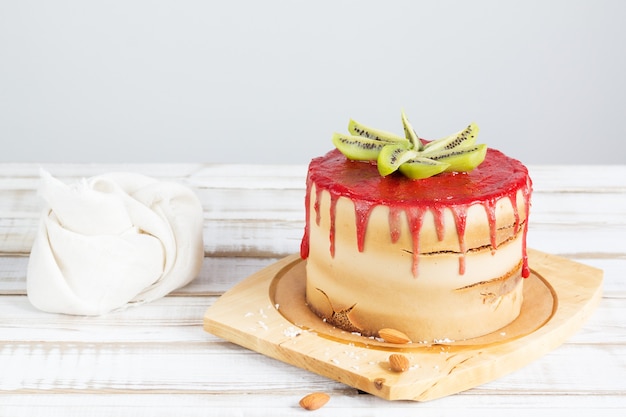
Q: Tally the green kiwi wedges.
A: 7